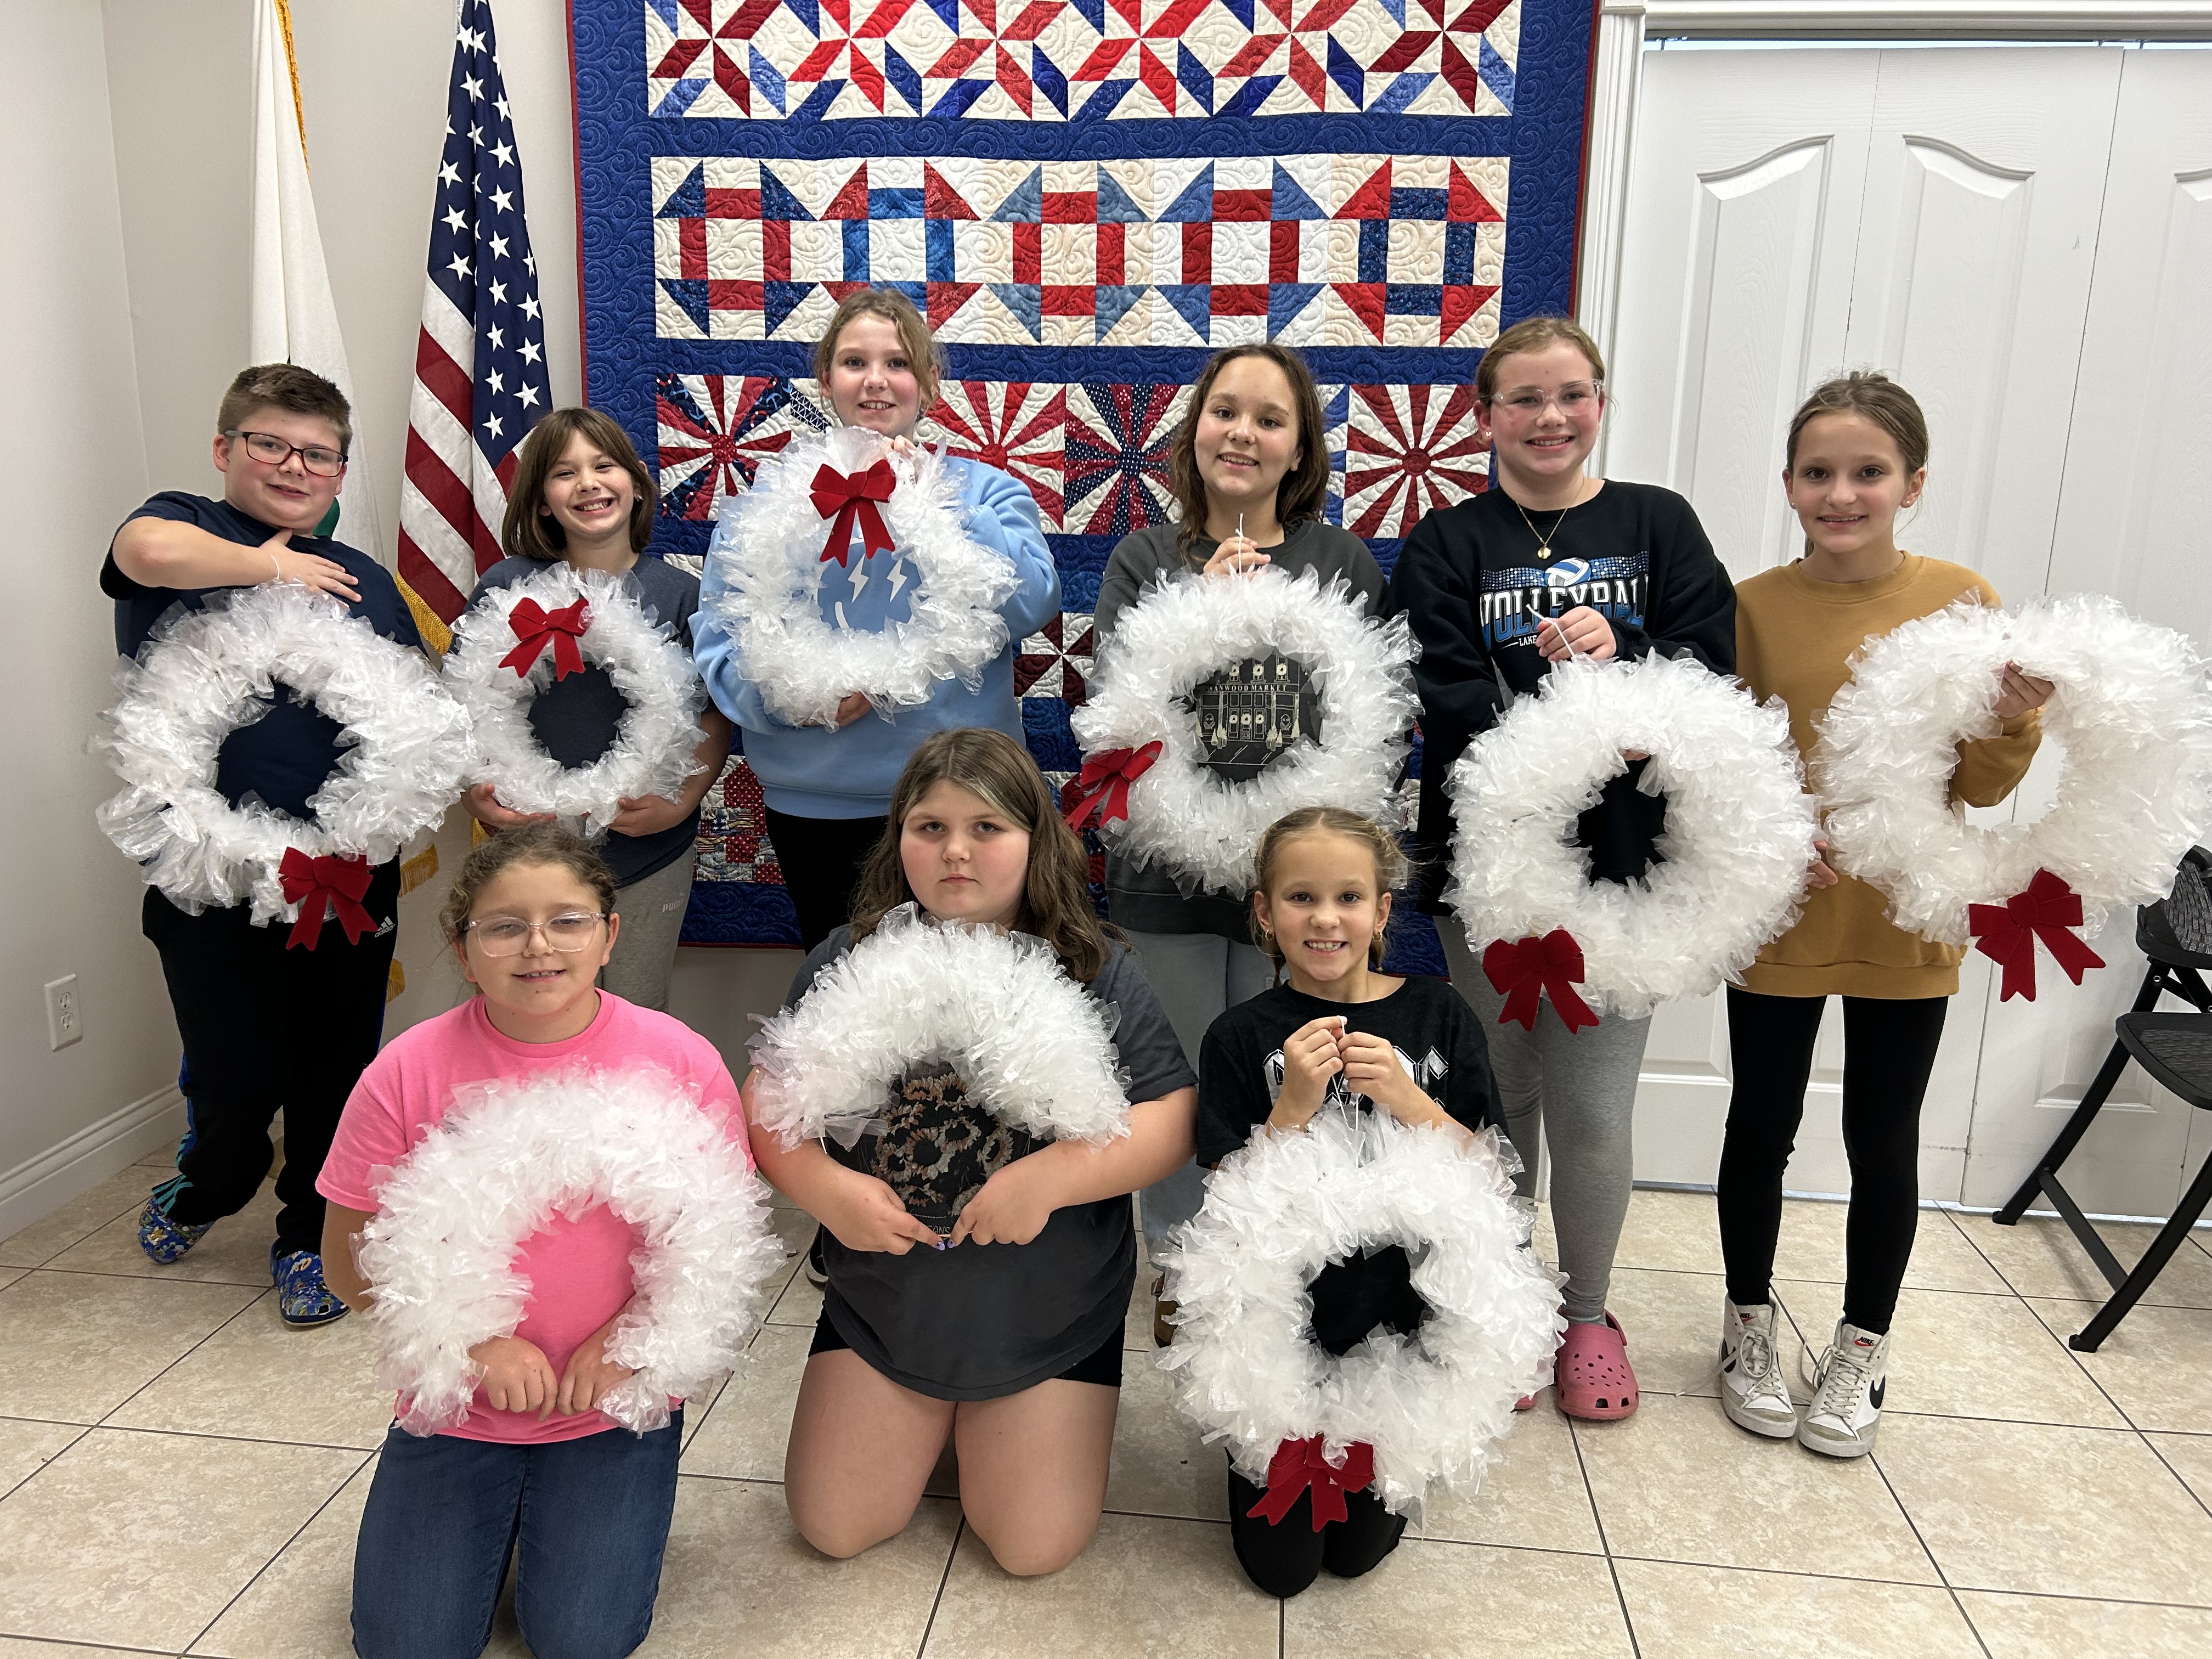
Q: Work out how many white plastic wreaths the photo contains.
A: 9